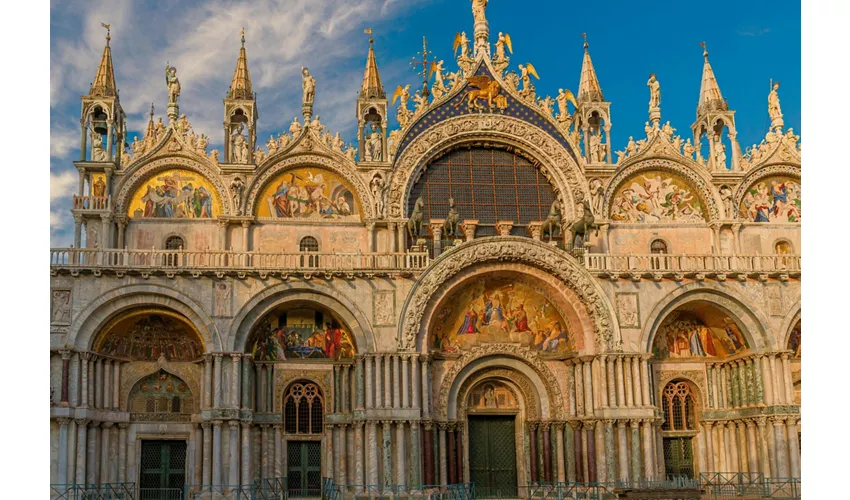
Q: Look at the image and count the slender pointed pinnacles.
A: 5